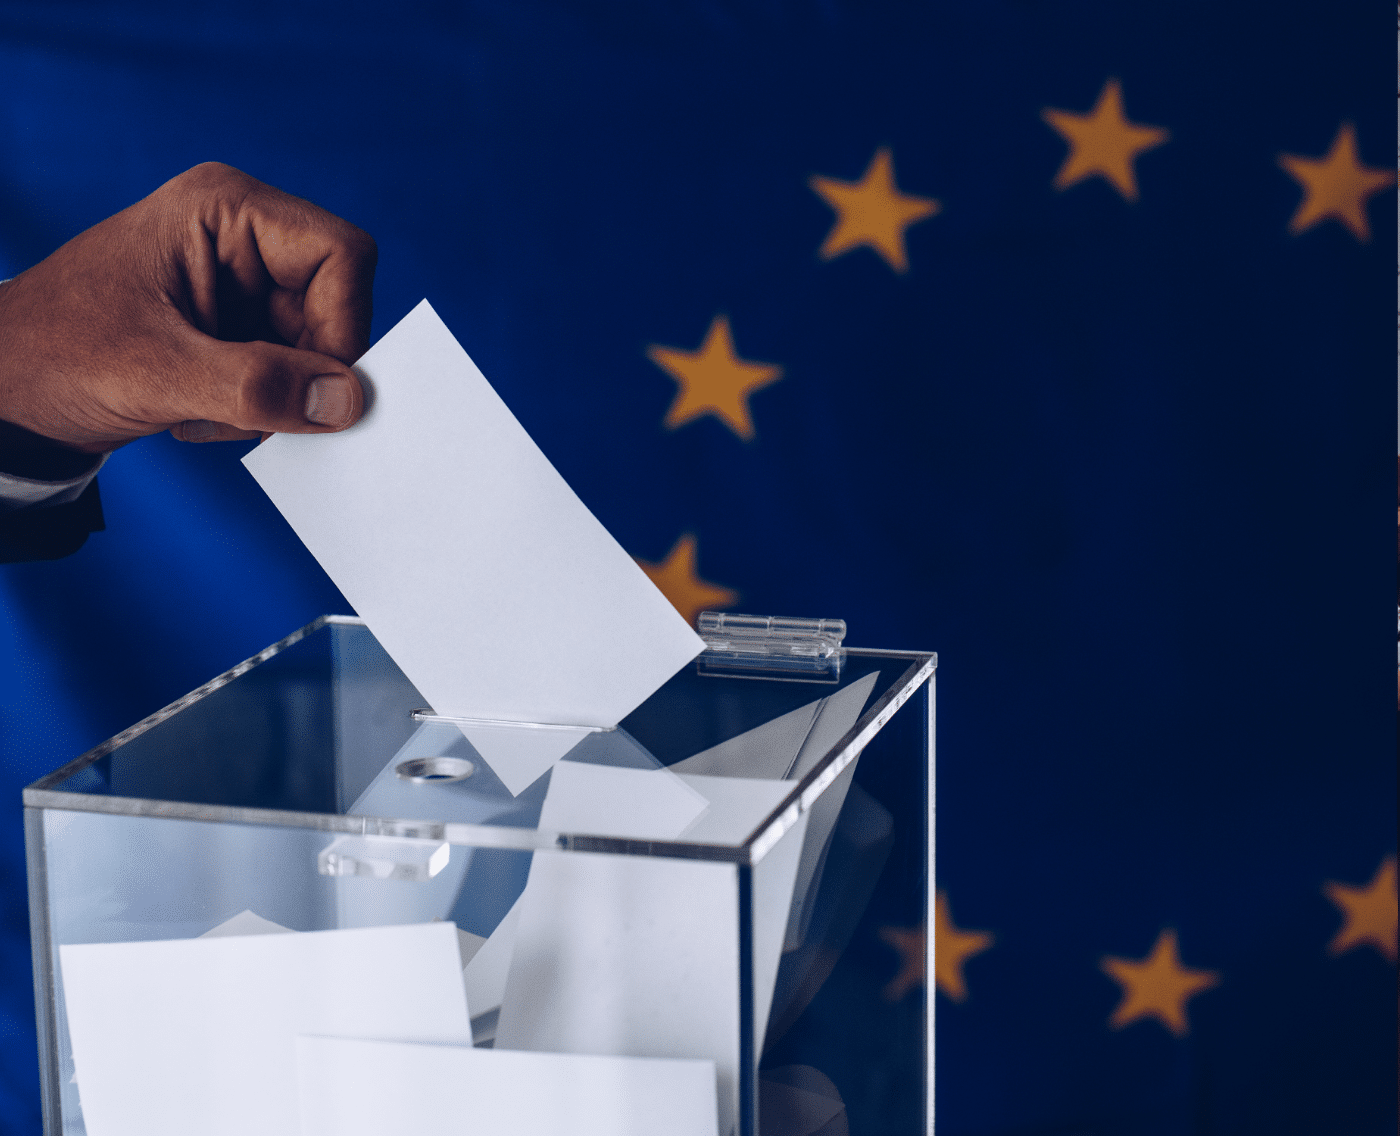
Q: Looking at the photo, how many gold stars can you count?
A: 8